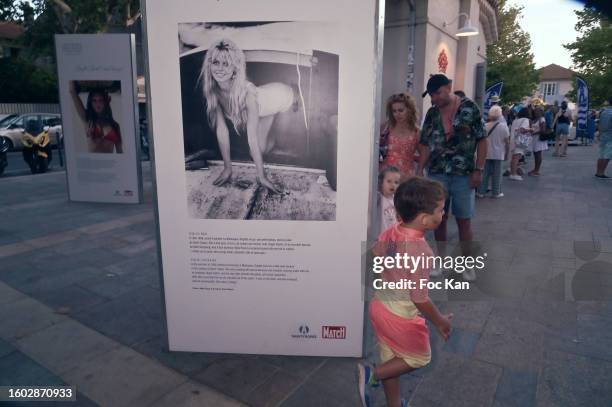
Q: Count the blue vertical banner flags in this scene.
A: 2